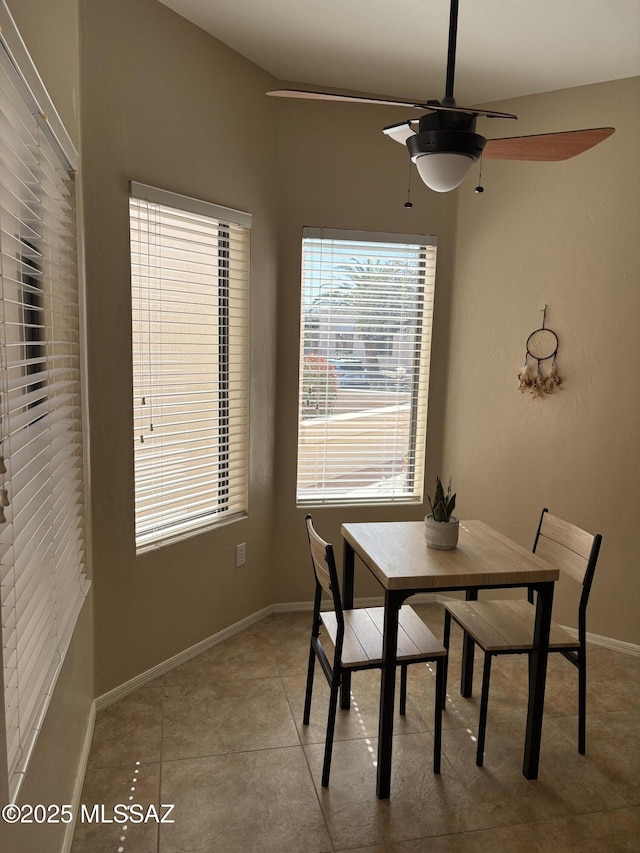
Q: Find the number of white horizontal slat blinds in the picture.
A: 3